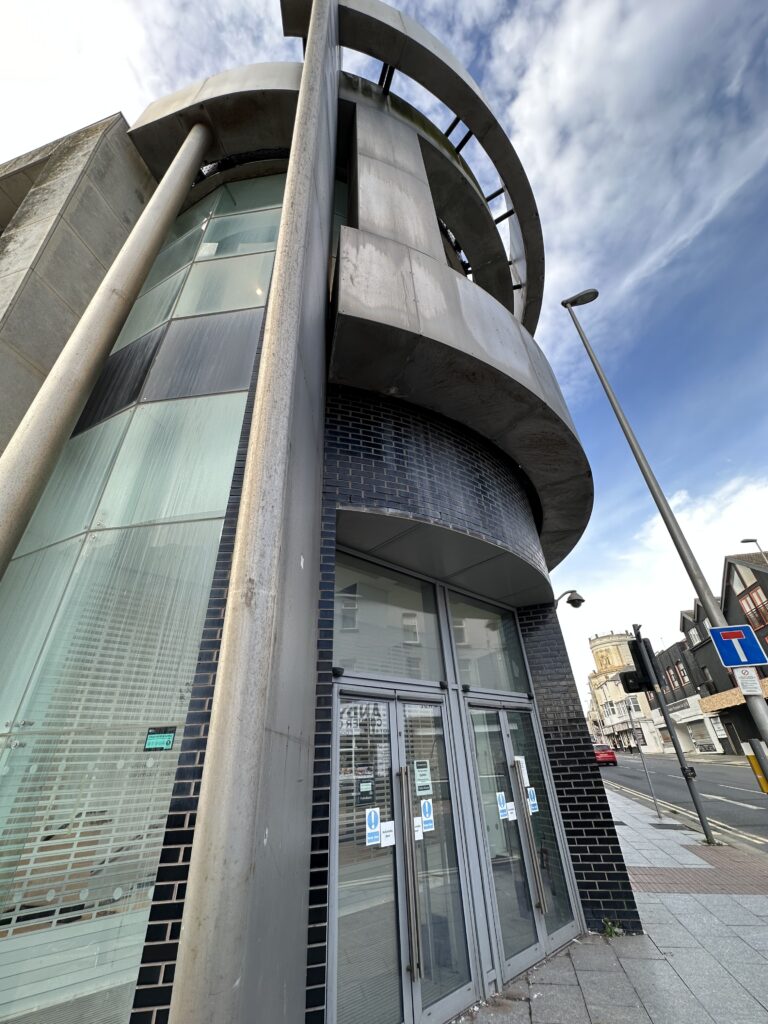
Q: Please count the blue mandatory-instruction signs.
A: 4